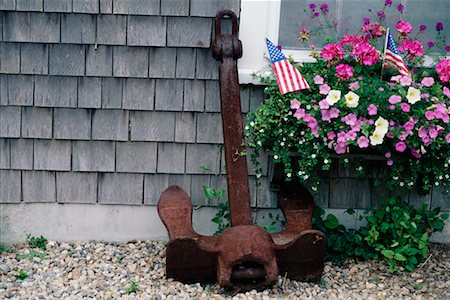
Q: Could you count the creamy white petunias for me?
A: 5